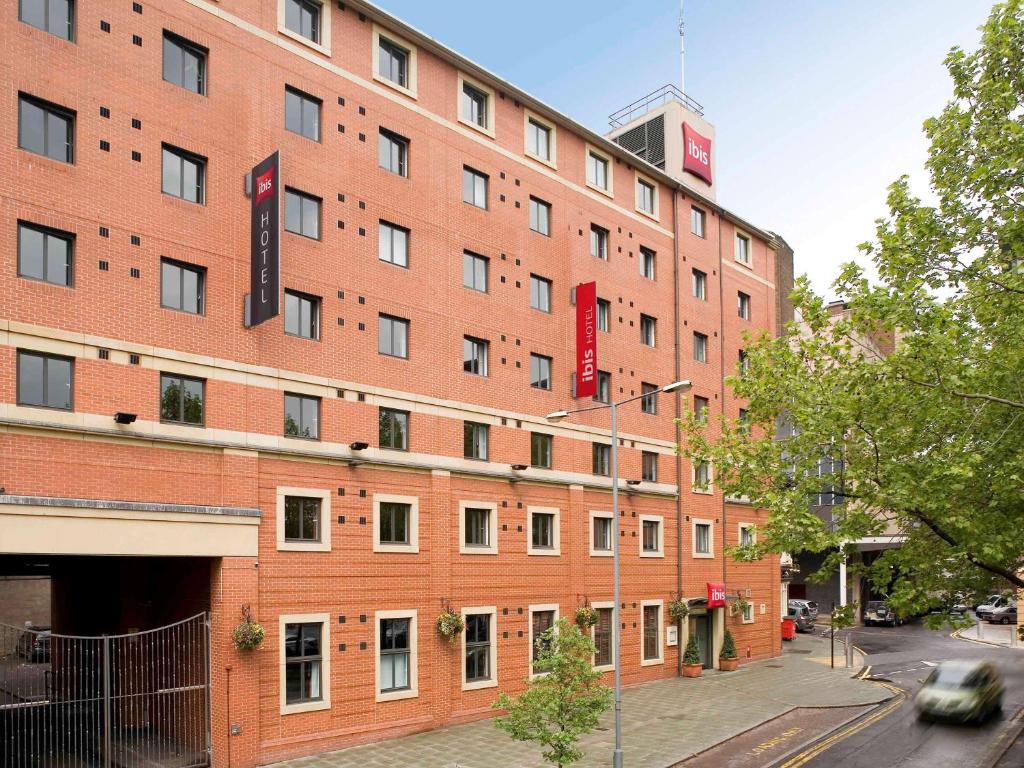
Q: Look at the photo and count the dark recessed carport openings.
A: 1